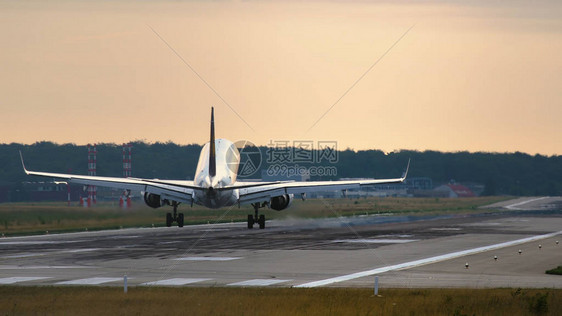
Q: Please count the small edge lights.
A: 5